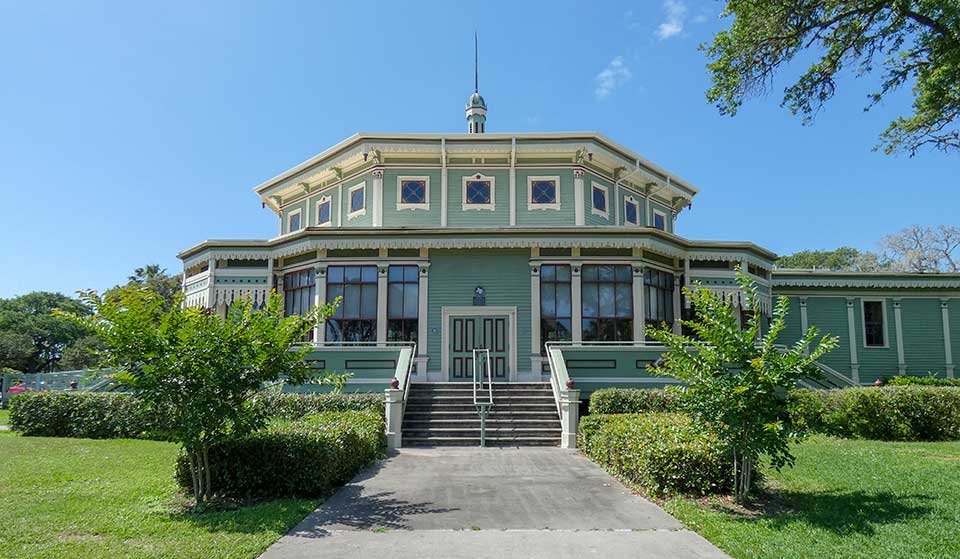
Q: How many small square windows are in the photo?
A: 9